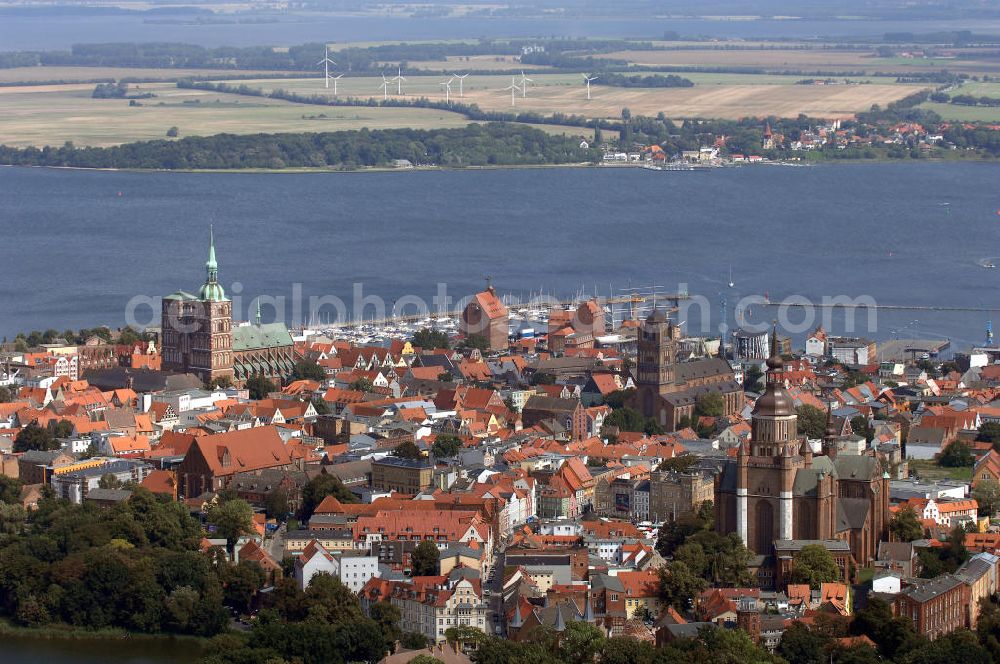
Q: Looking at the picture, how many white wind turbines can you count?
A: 9